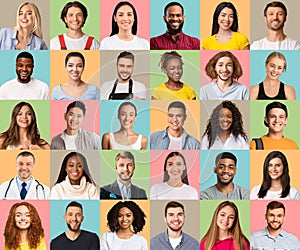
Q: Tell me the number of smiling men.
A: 15